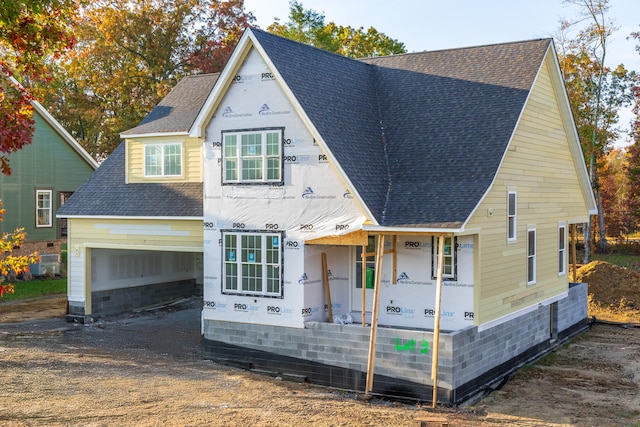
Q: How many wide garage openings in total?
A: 1